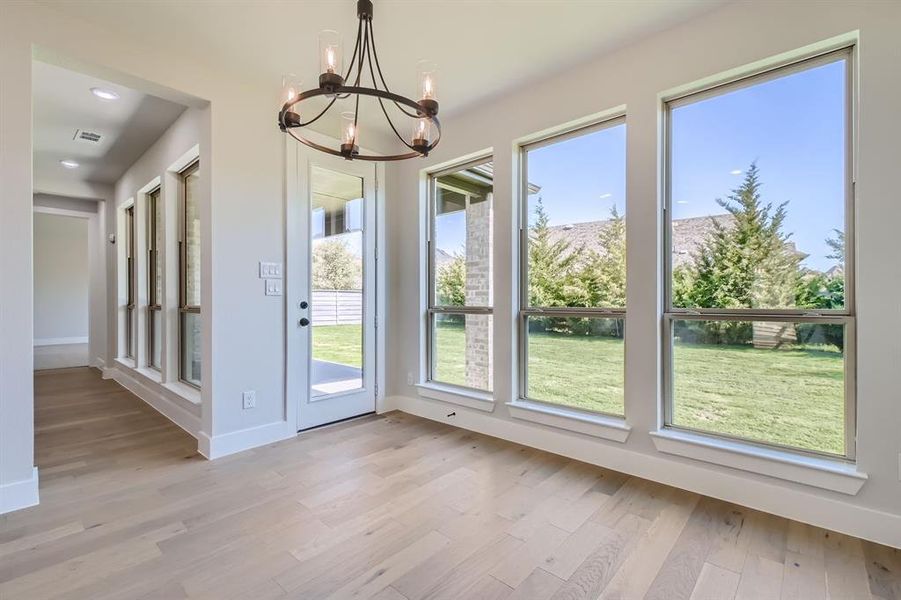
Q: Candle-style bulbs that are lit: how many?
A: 5